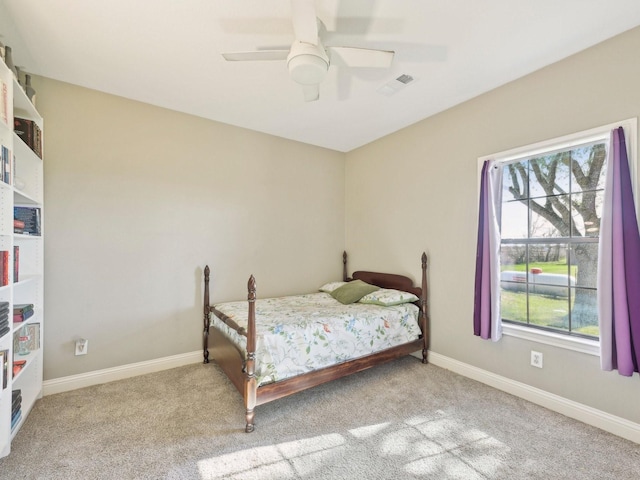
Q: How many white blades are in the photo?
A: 4